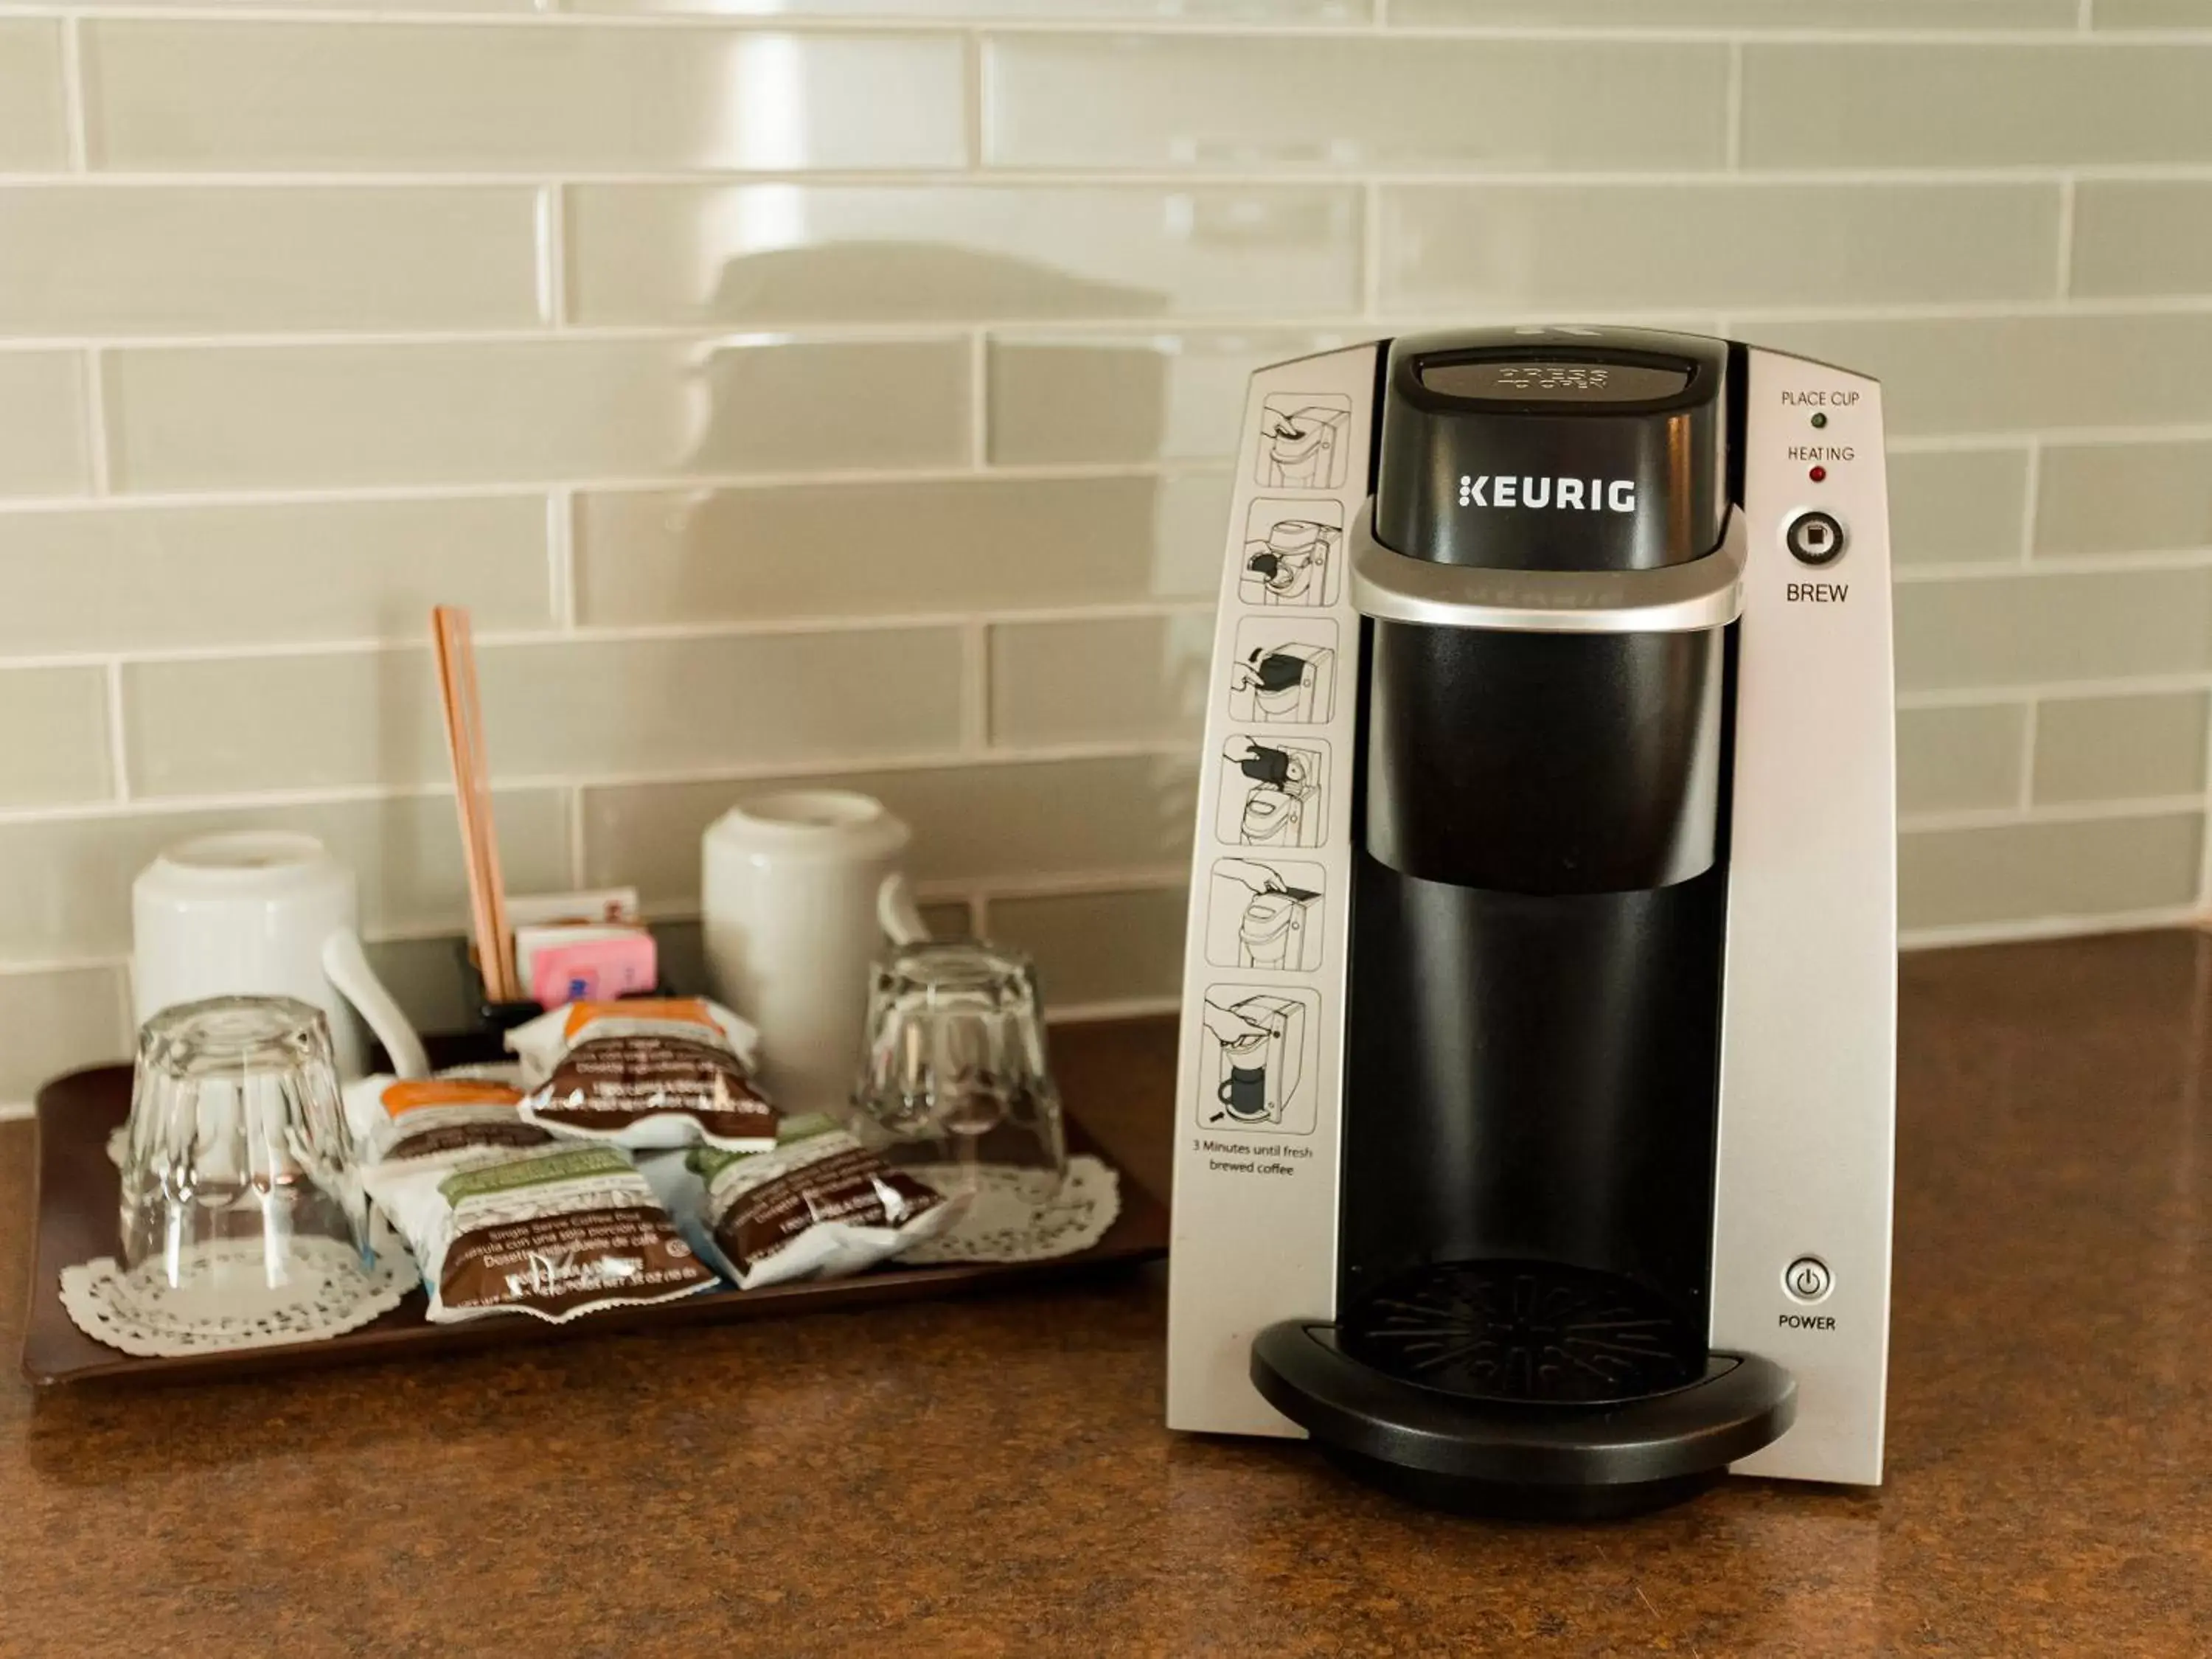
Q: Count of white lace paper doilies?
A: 2